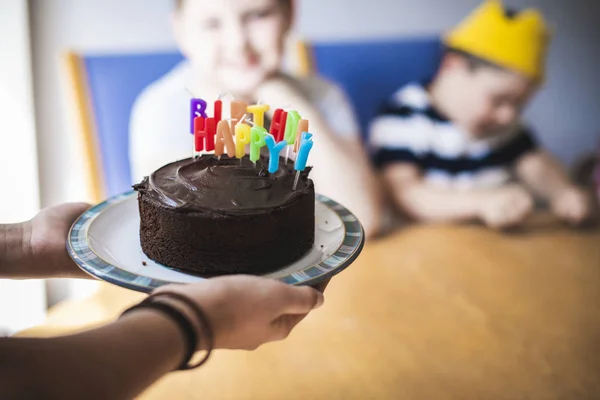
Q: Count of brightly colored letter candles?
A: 13